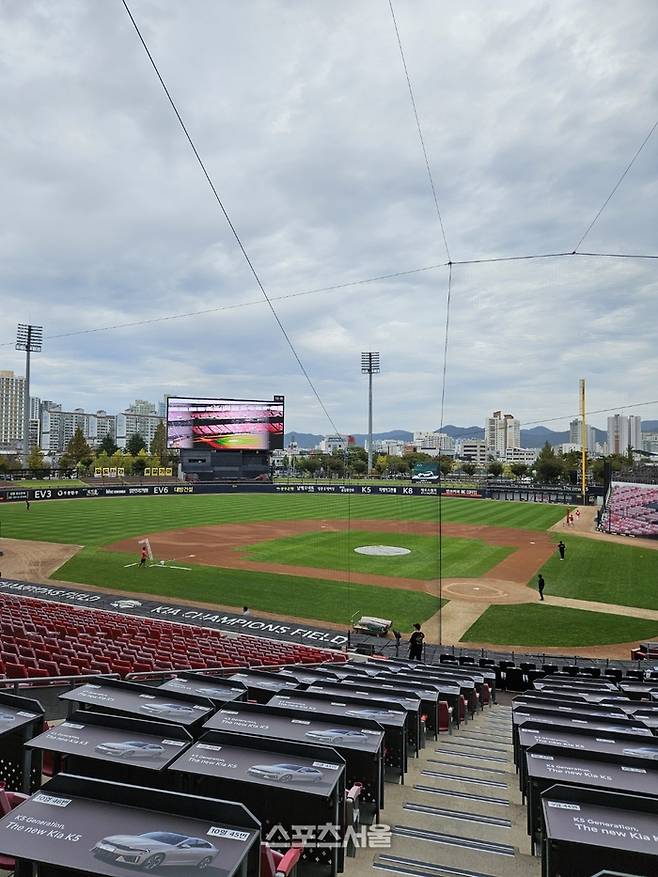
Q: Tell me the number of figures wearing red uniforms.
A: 3